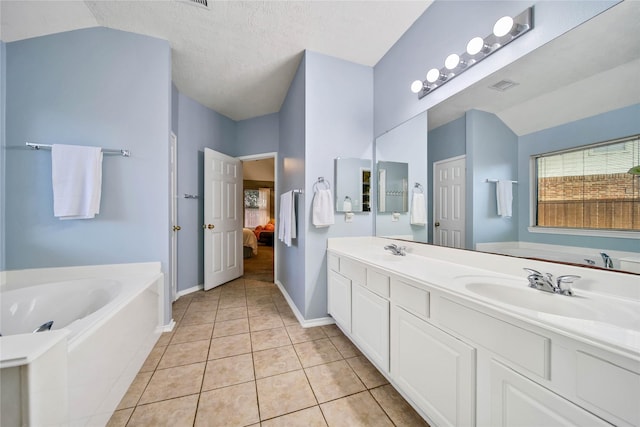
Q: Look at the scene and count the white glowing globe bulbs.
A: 5